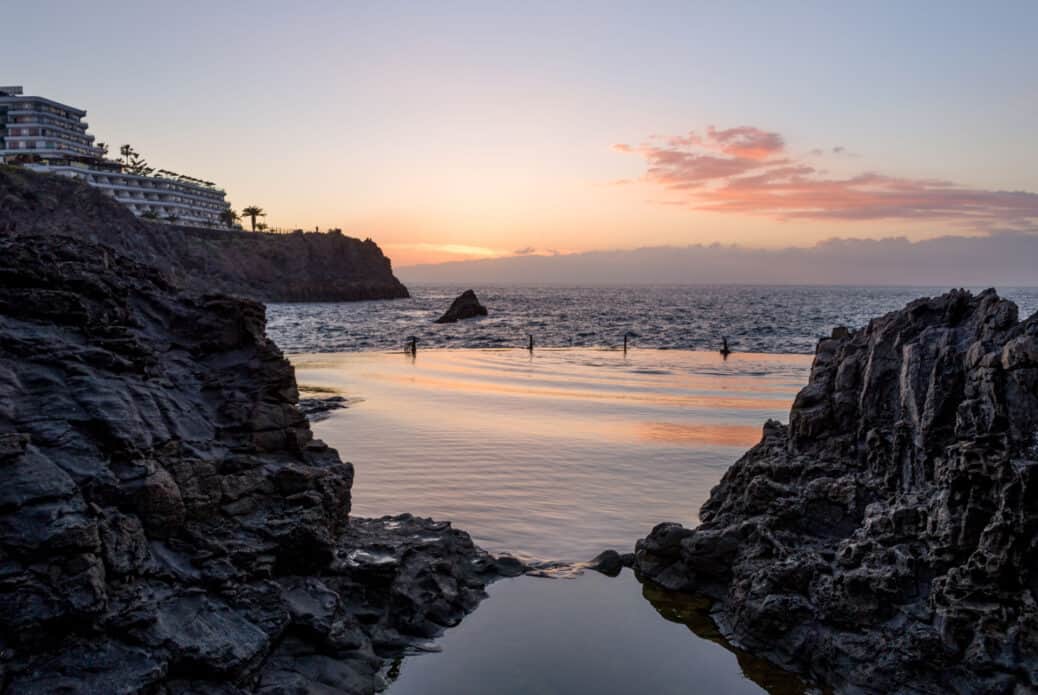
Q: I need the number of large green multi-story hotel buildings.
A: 0